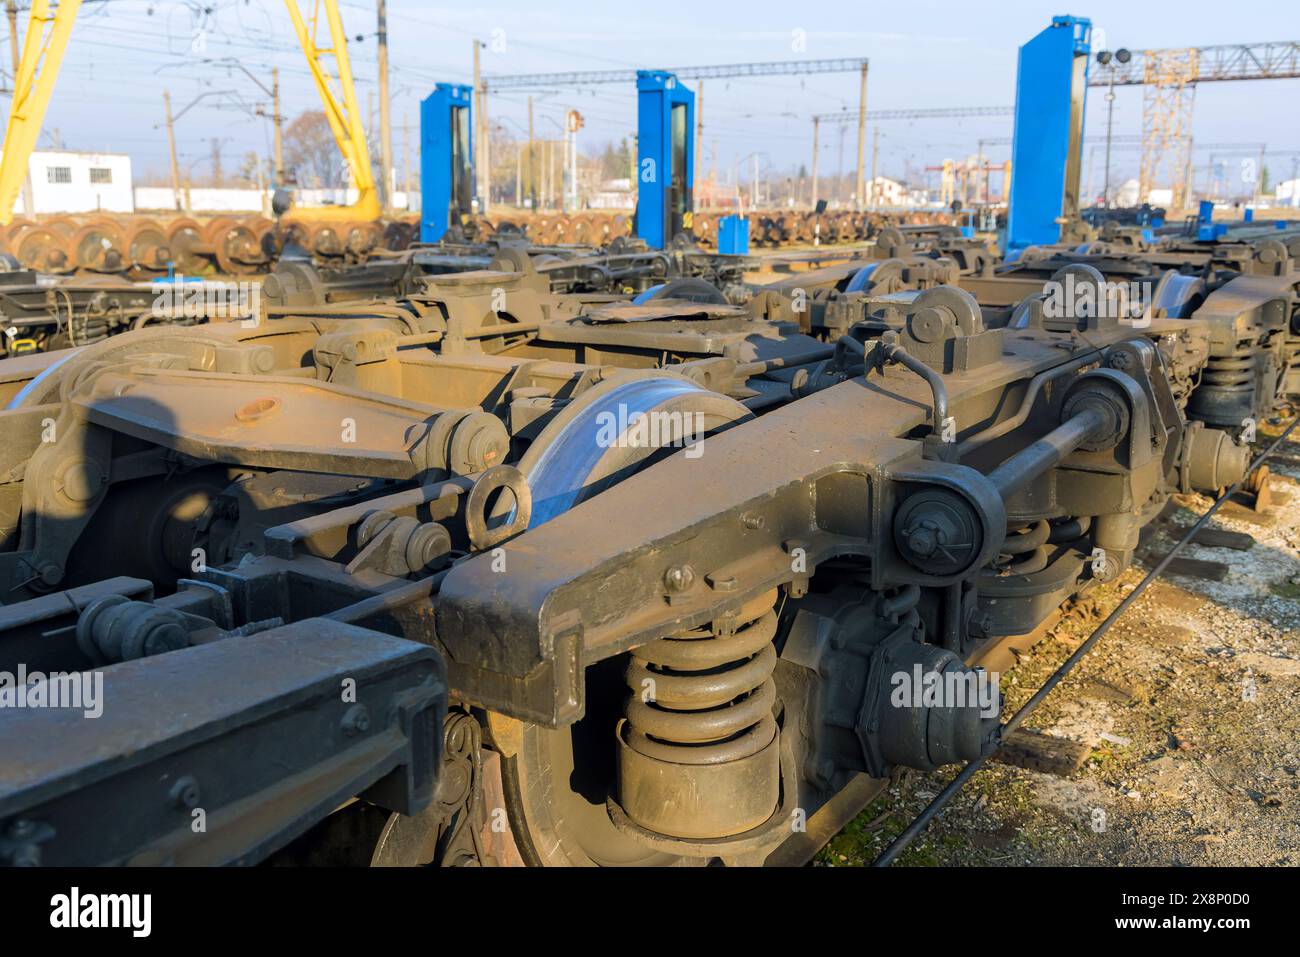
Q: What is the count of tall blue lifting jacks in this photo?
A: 3